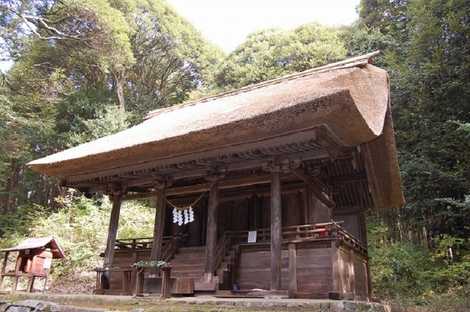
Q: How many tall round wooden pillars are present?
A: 4